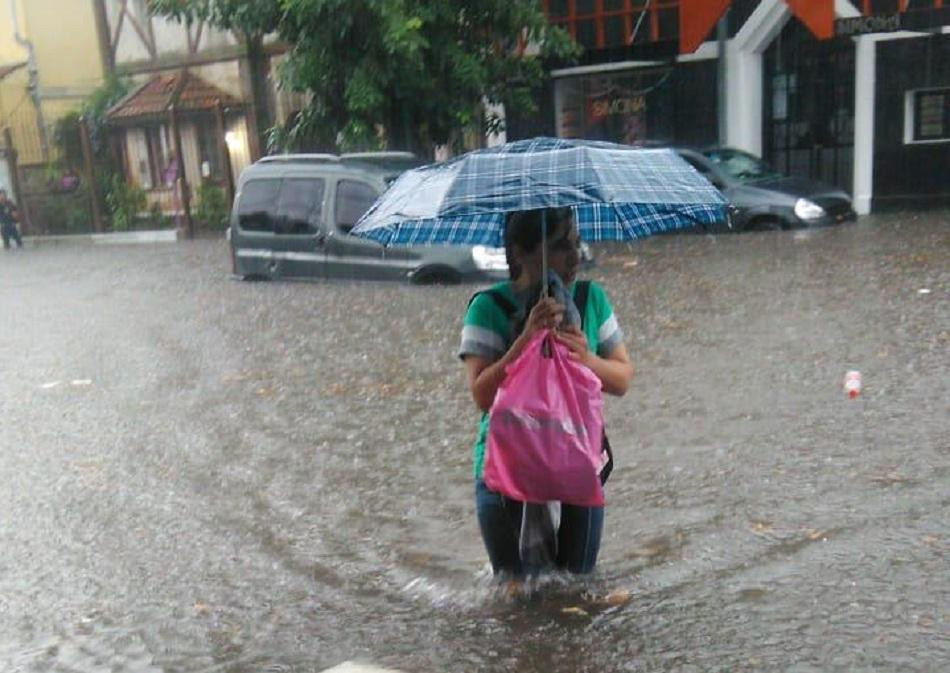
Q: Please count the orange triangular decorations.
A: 2